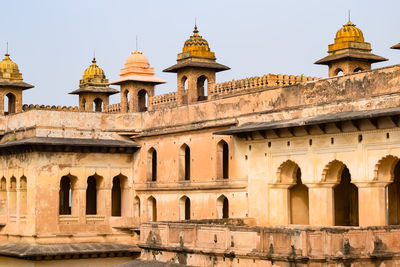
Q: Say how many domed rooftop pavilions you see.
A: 5